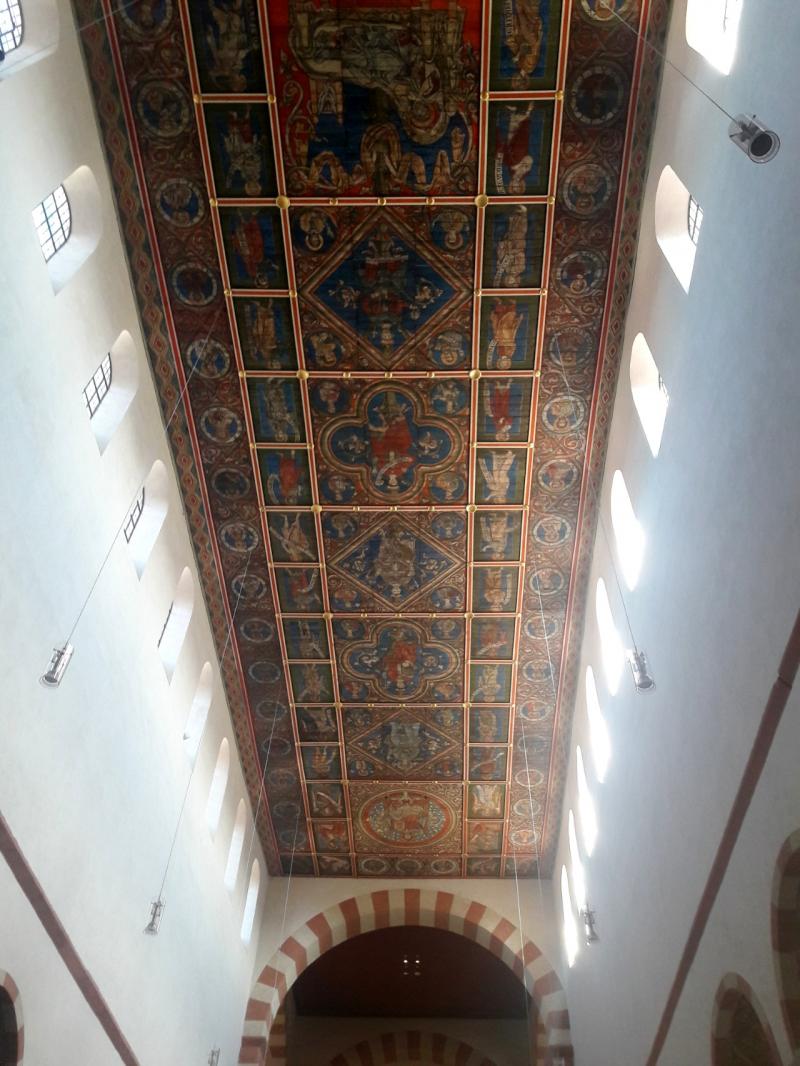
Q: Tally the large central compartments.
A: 7